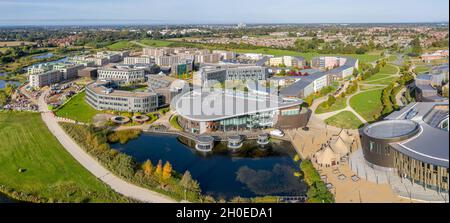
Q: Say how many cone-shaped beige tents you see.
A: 3